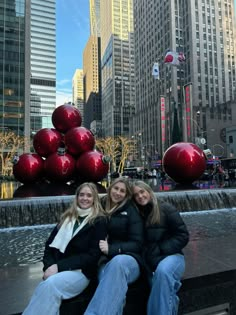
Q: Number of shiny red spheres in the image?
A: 7